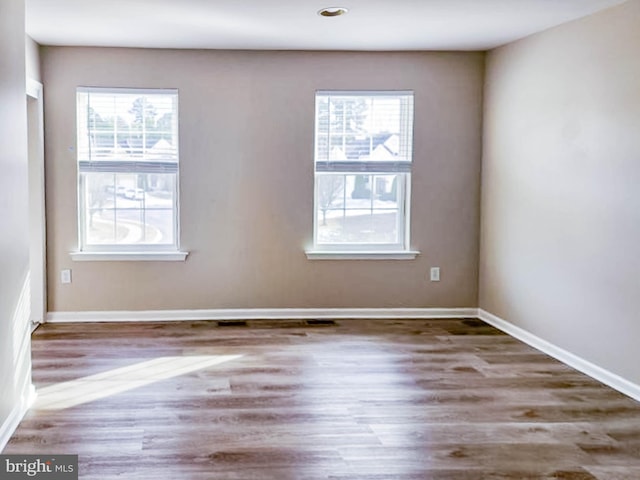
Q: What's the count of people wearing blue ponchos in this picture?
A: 0